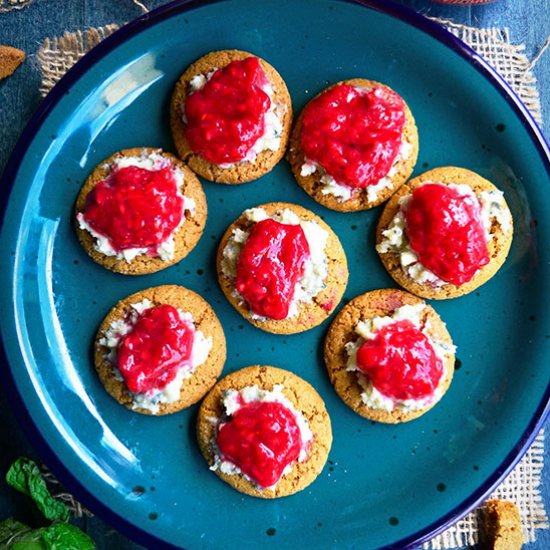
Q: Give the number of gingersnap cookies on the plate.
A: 8